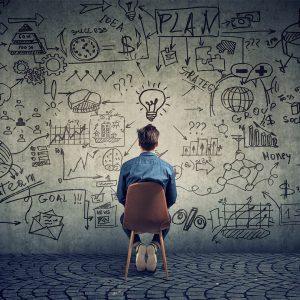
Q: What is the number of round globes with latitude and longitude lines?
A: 1